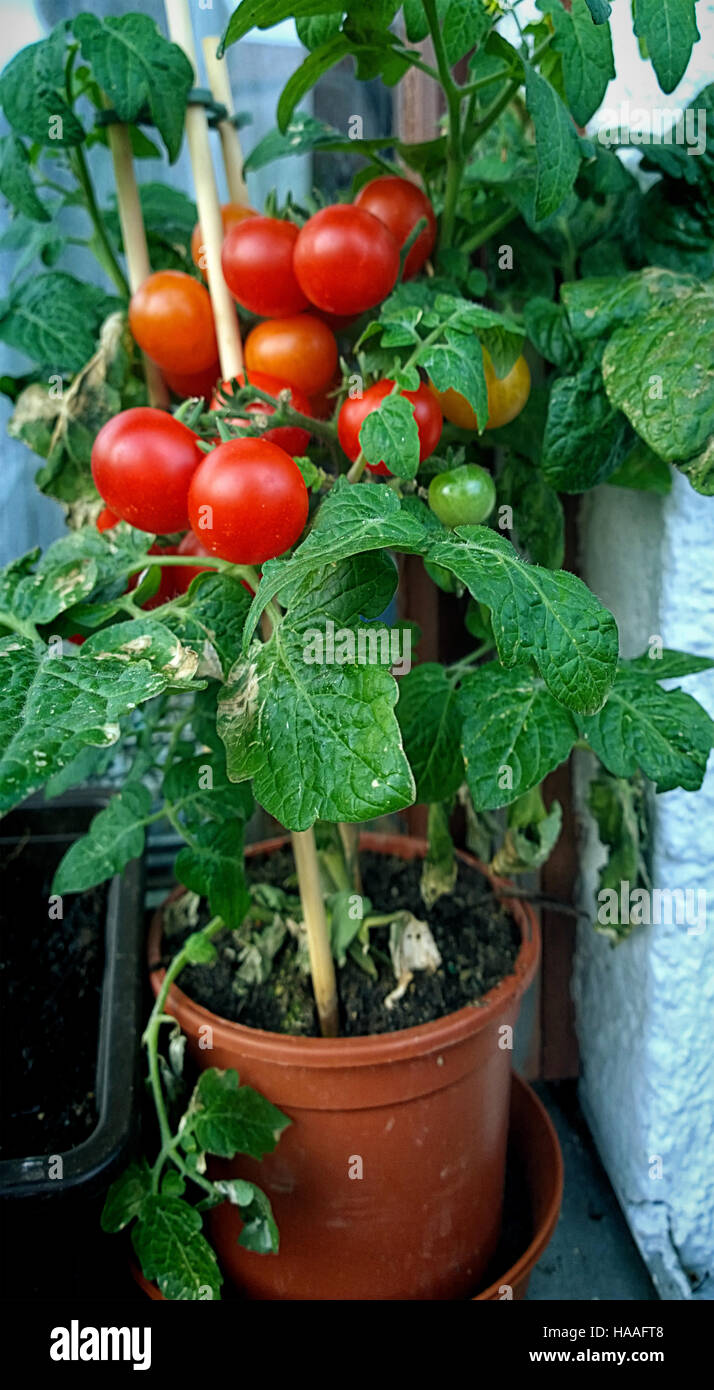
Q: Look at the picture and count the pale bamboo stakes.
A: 3